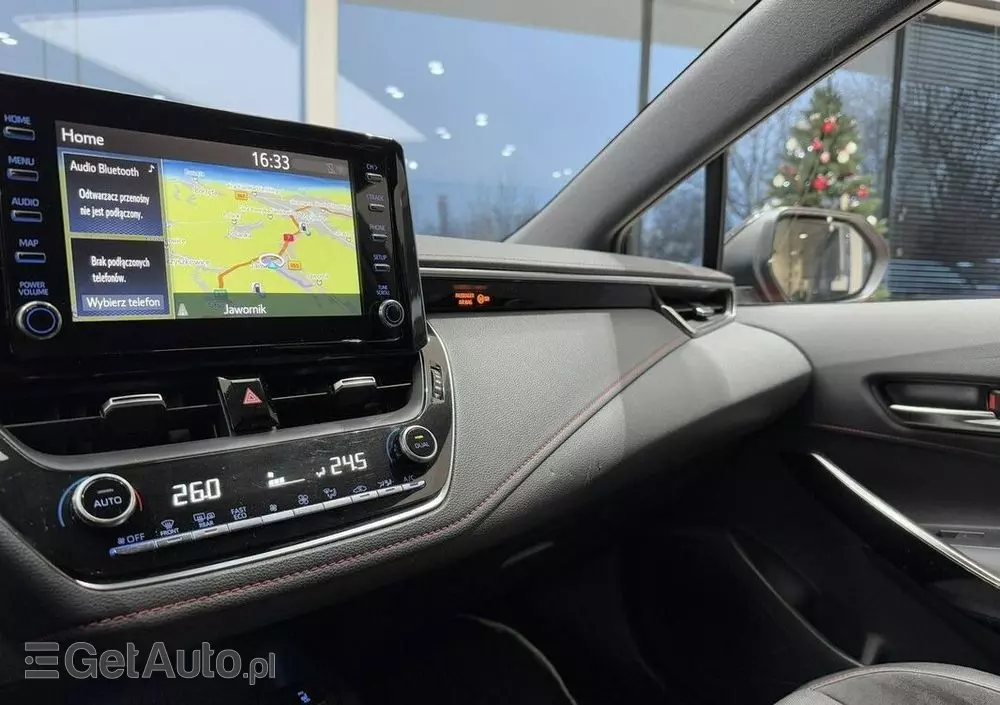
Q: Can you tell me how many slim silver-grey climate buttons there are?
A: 10